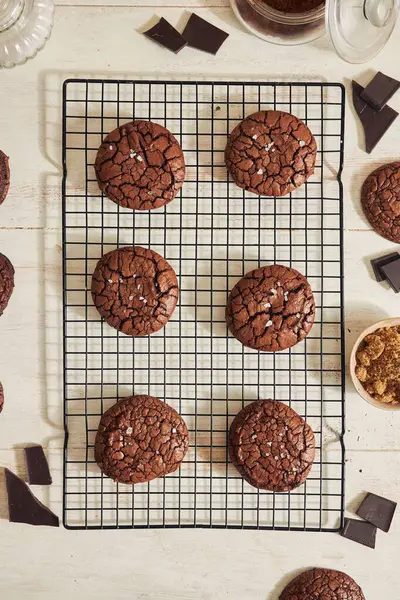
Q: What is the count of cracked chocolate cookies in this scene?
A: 11